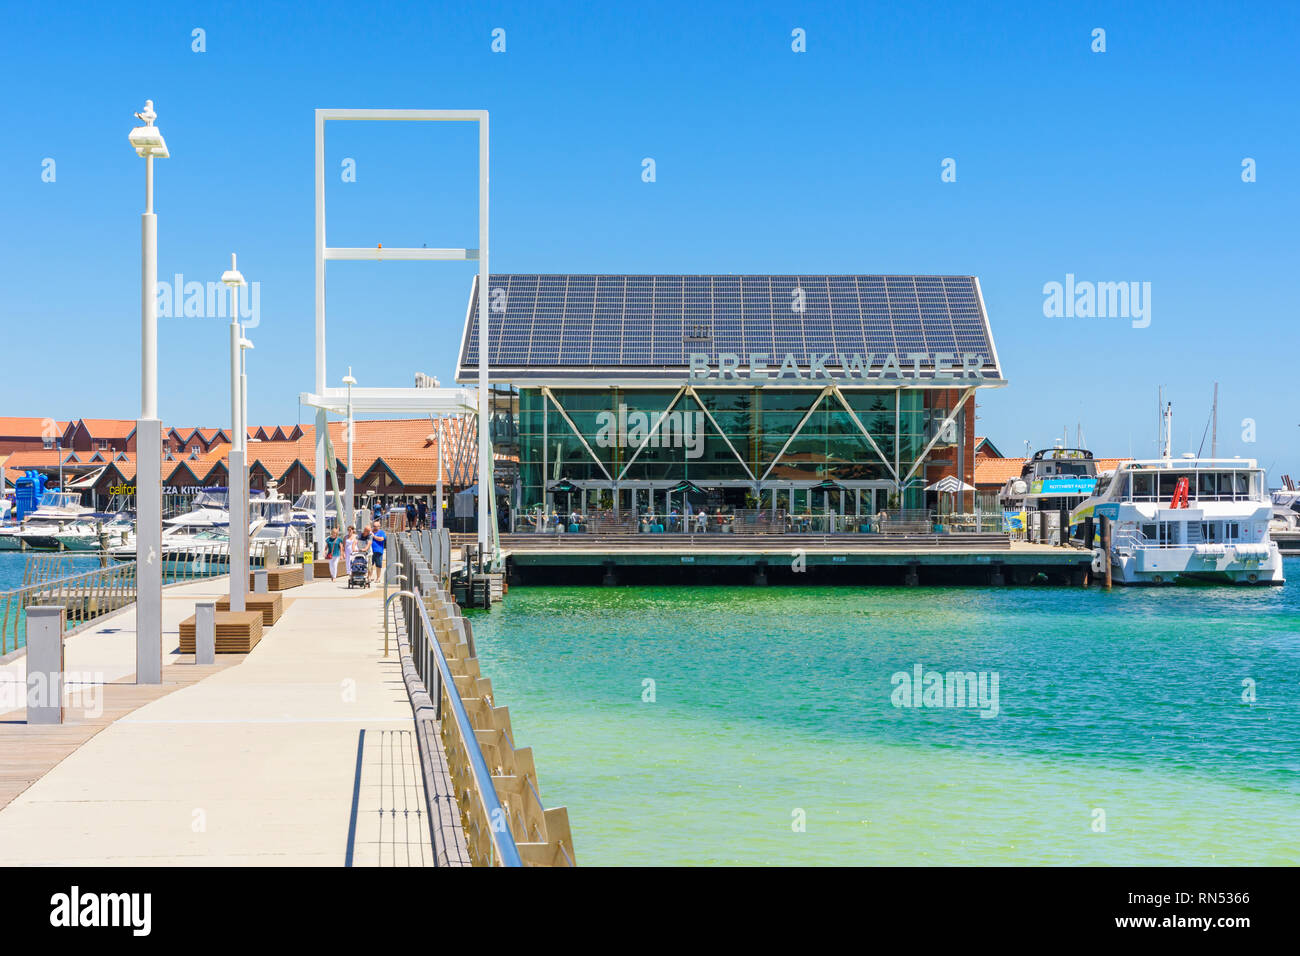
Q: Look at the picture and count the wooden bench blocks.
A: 4